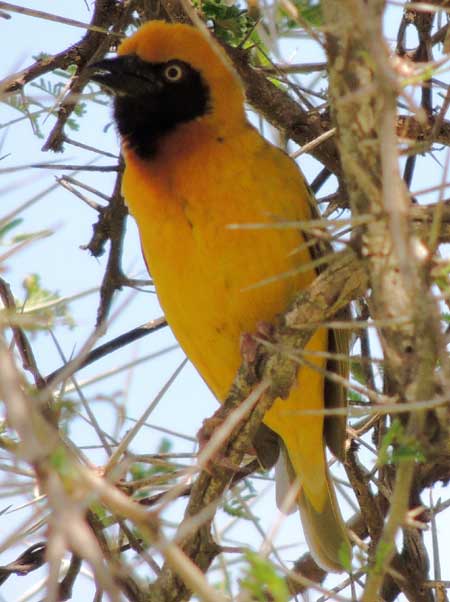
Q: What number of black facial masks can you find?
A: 1